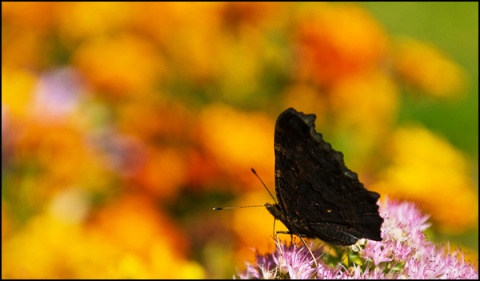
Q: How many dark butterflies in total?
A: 1